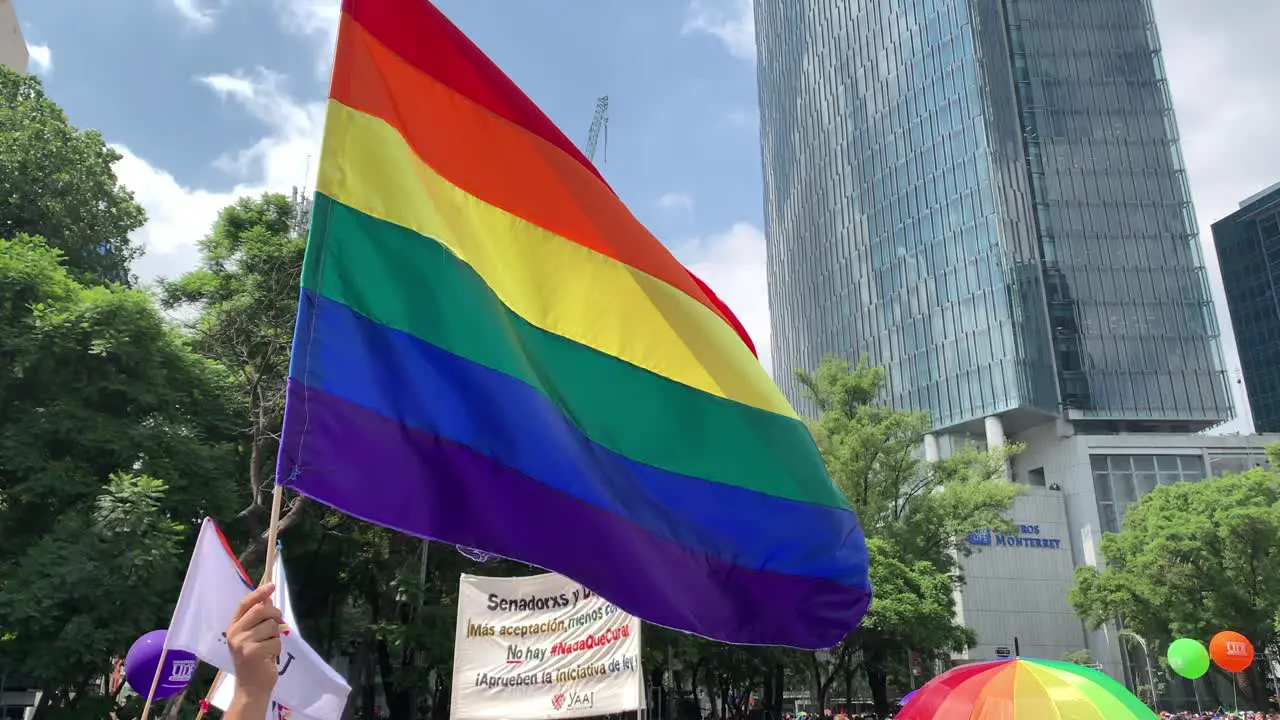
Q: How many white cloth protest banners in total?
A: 1